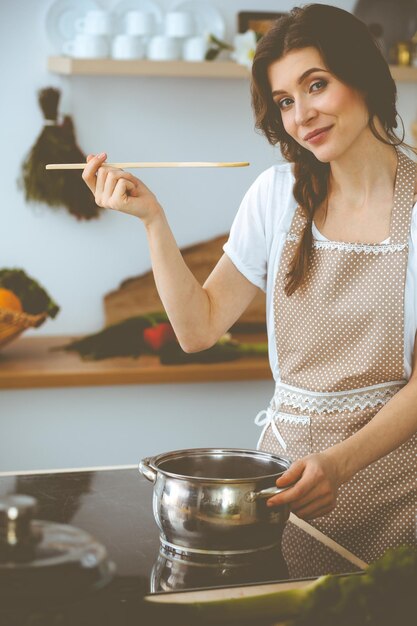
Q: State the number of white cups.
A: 7